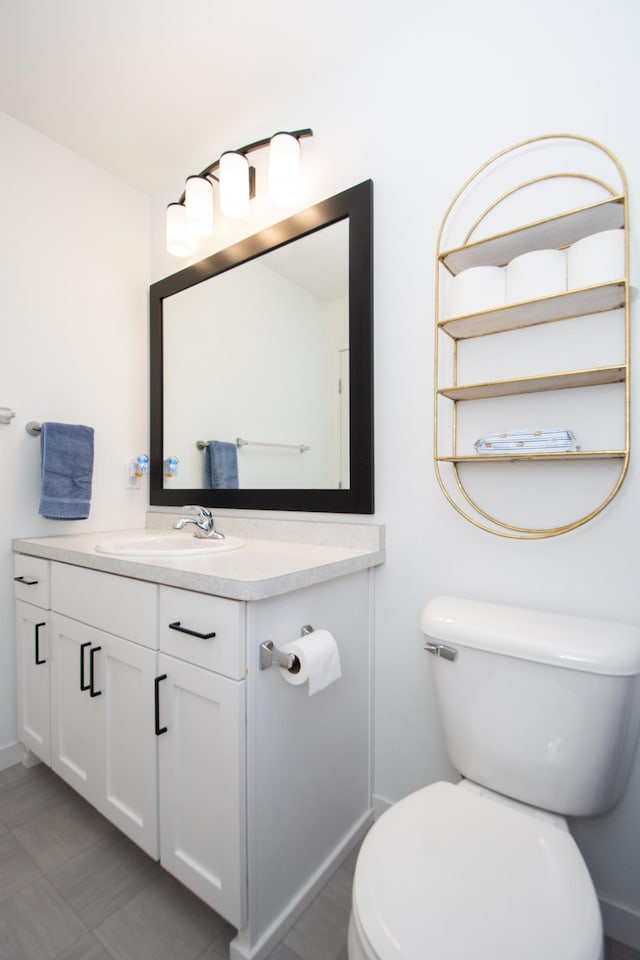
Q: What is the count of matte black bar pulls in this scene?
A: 6